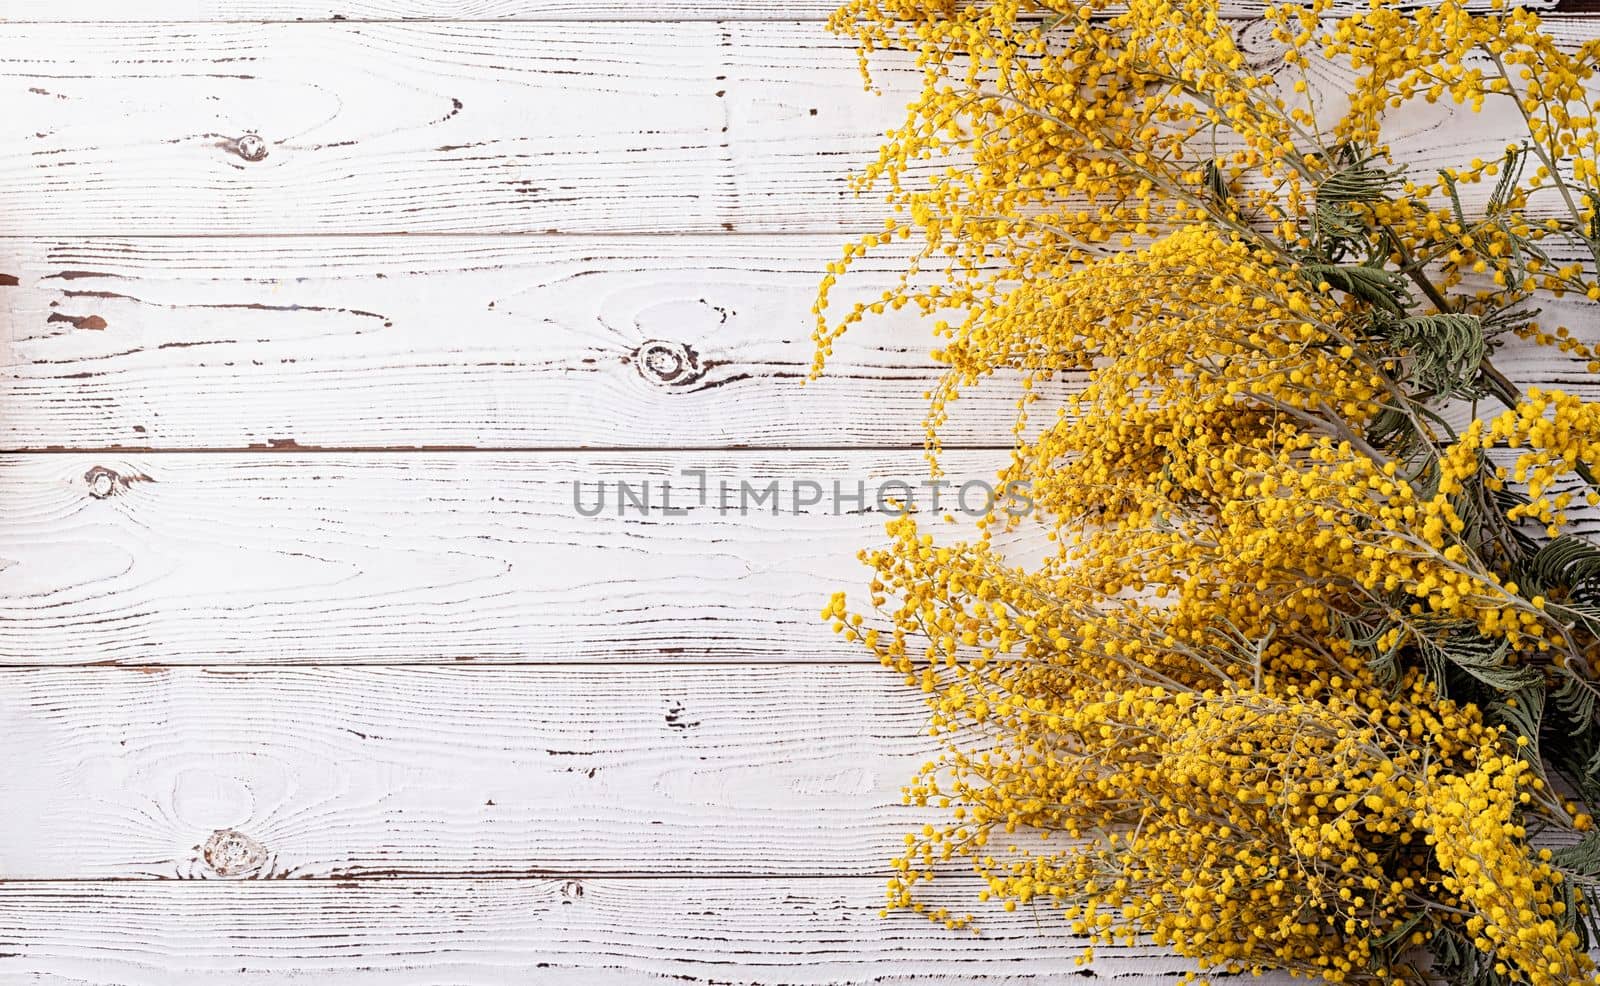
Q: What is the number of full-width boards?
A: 4